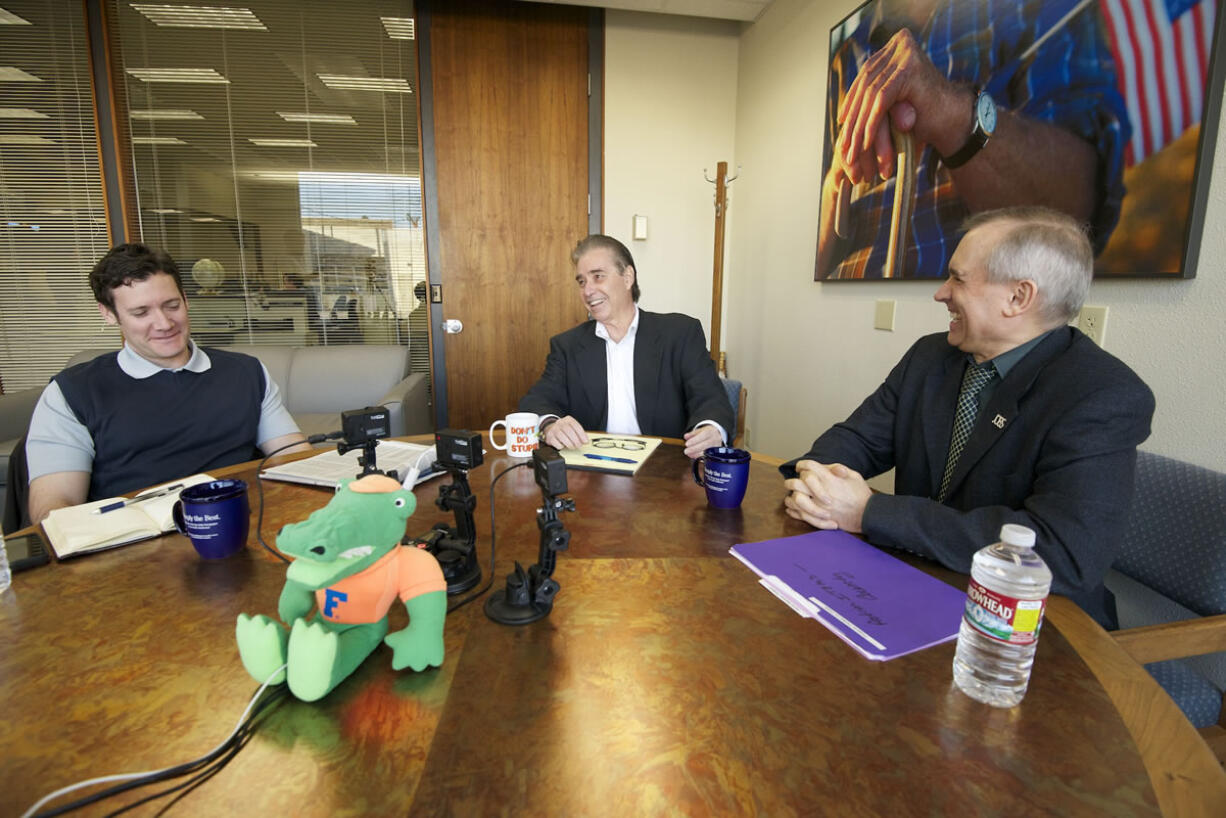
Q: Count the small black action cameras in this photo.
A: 3